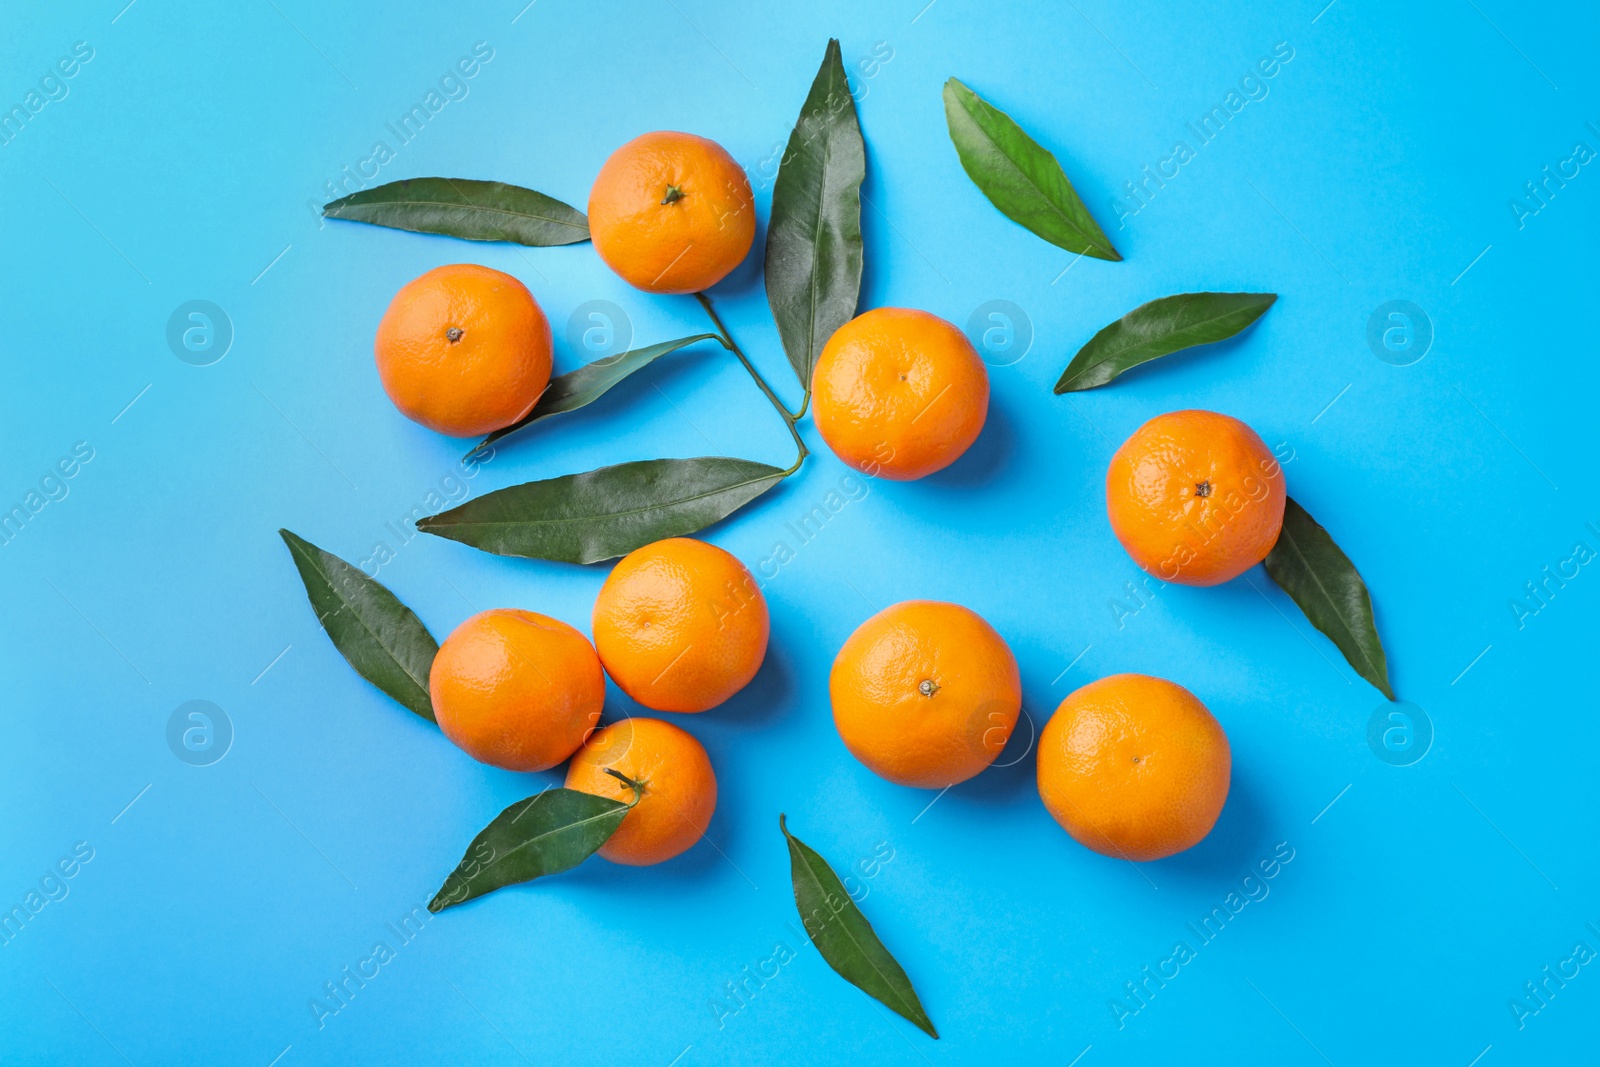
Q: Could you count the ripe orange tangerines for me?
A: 9